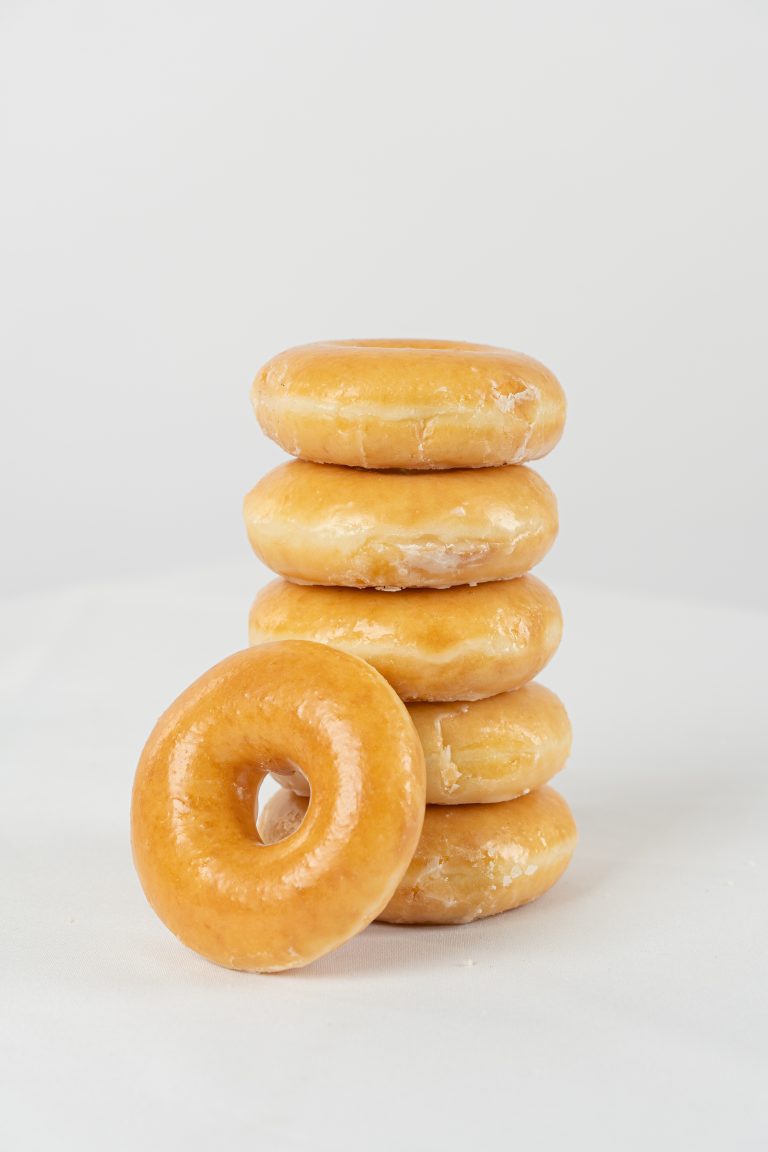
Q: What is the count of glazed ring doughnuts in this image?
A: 6